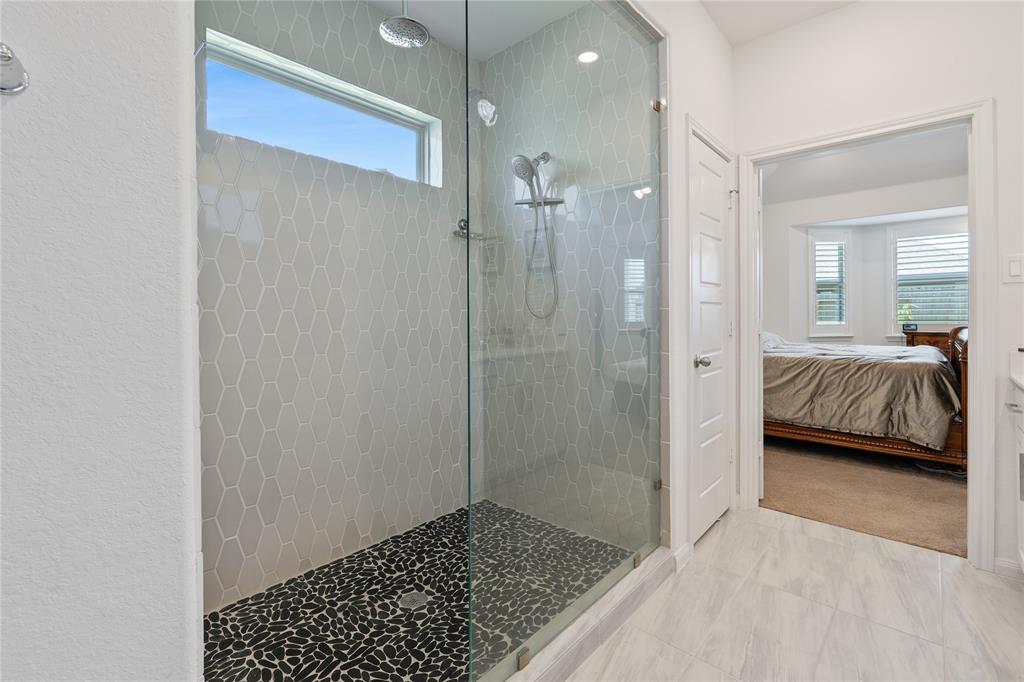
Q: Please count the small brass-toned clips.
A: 4